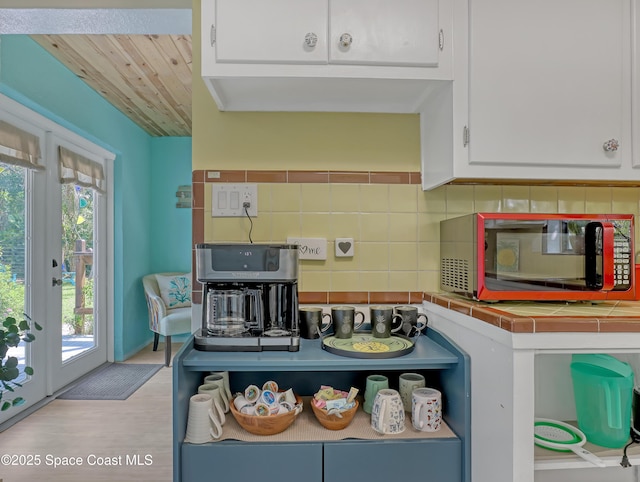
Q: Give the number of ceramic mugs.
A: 12